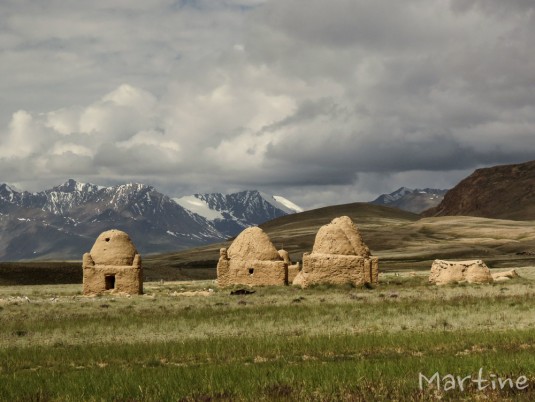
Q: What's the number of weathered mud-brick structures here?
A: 4